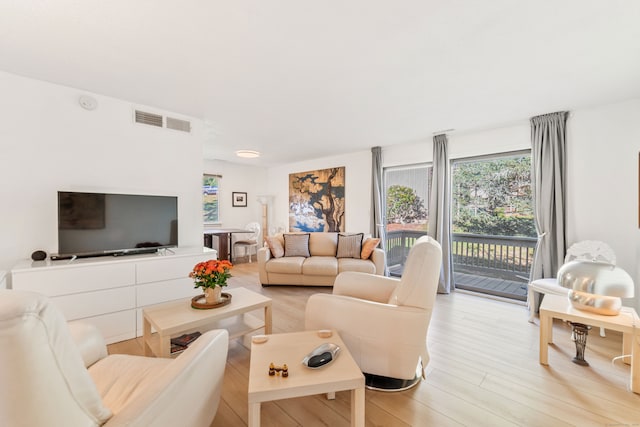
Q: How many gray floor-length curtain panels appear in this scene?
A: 3